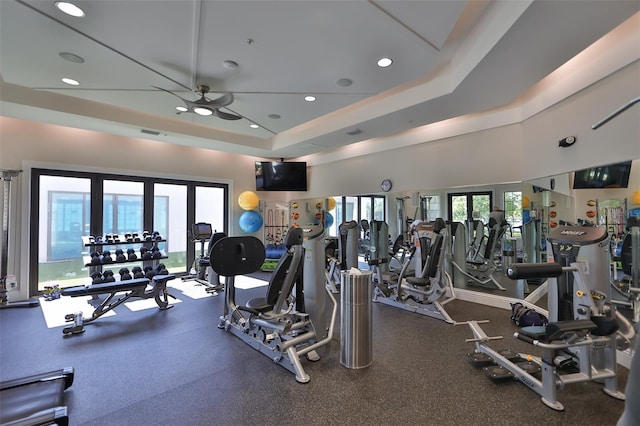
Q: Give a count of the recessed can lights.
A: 6